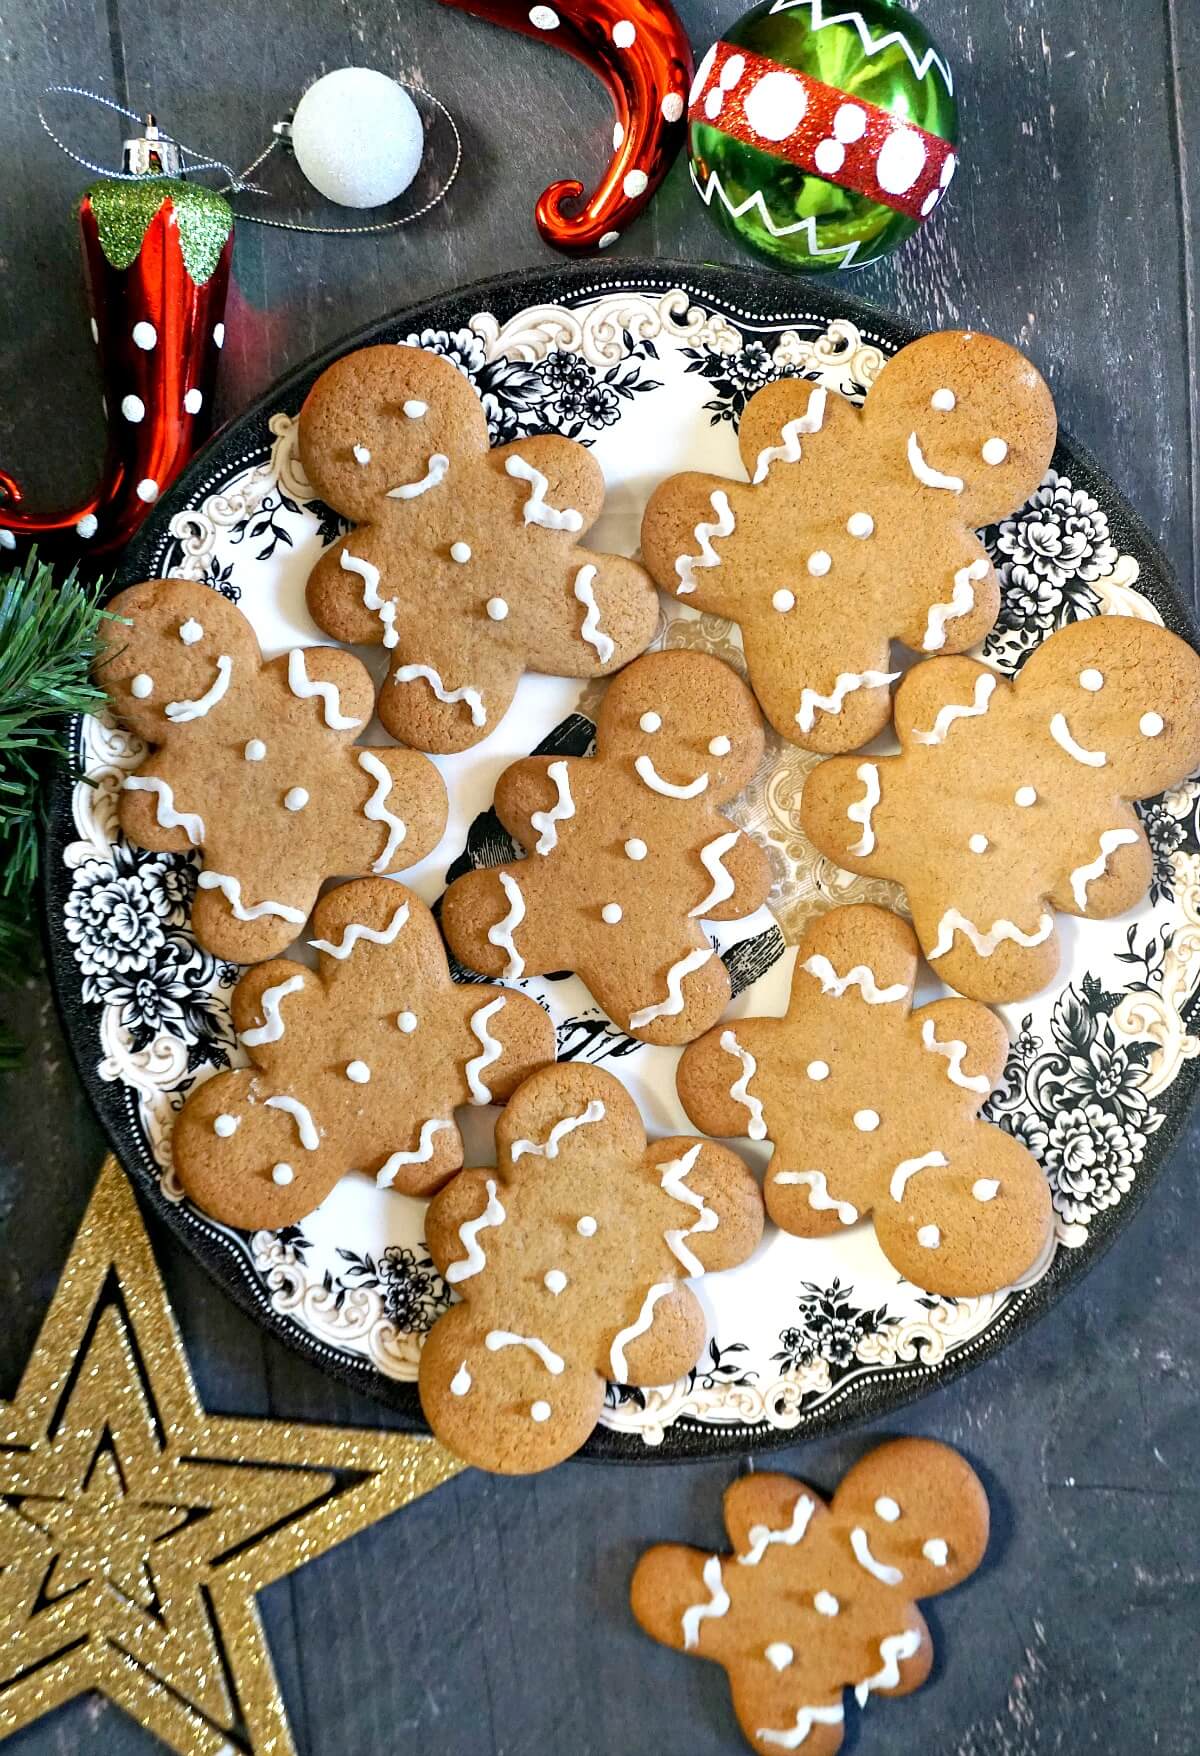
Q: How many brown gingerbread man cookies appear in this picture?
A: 9